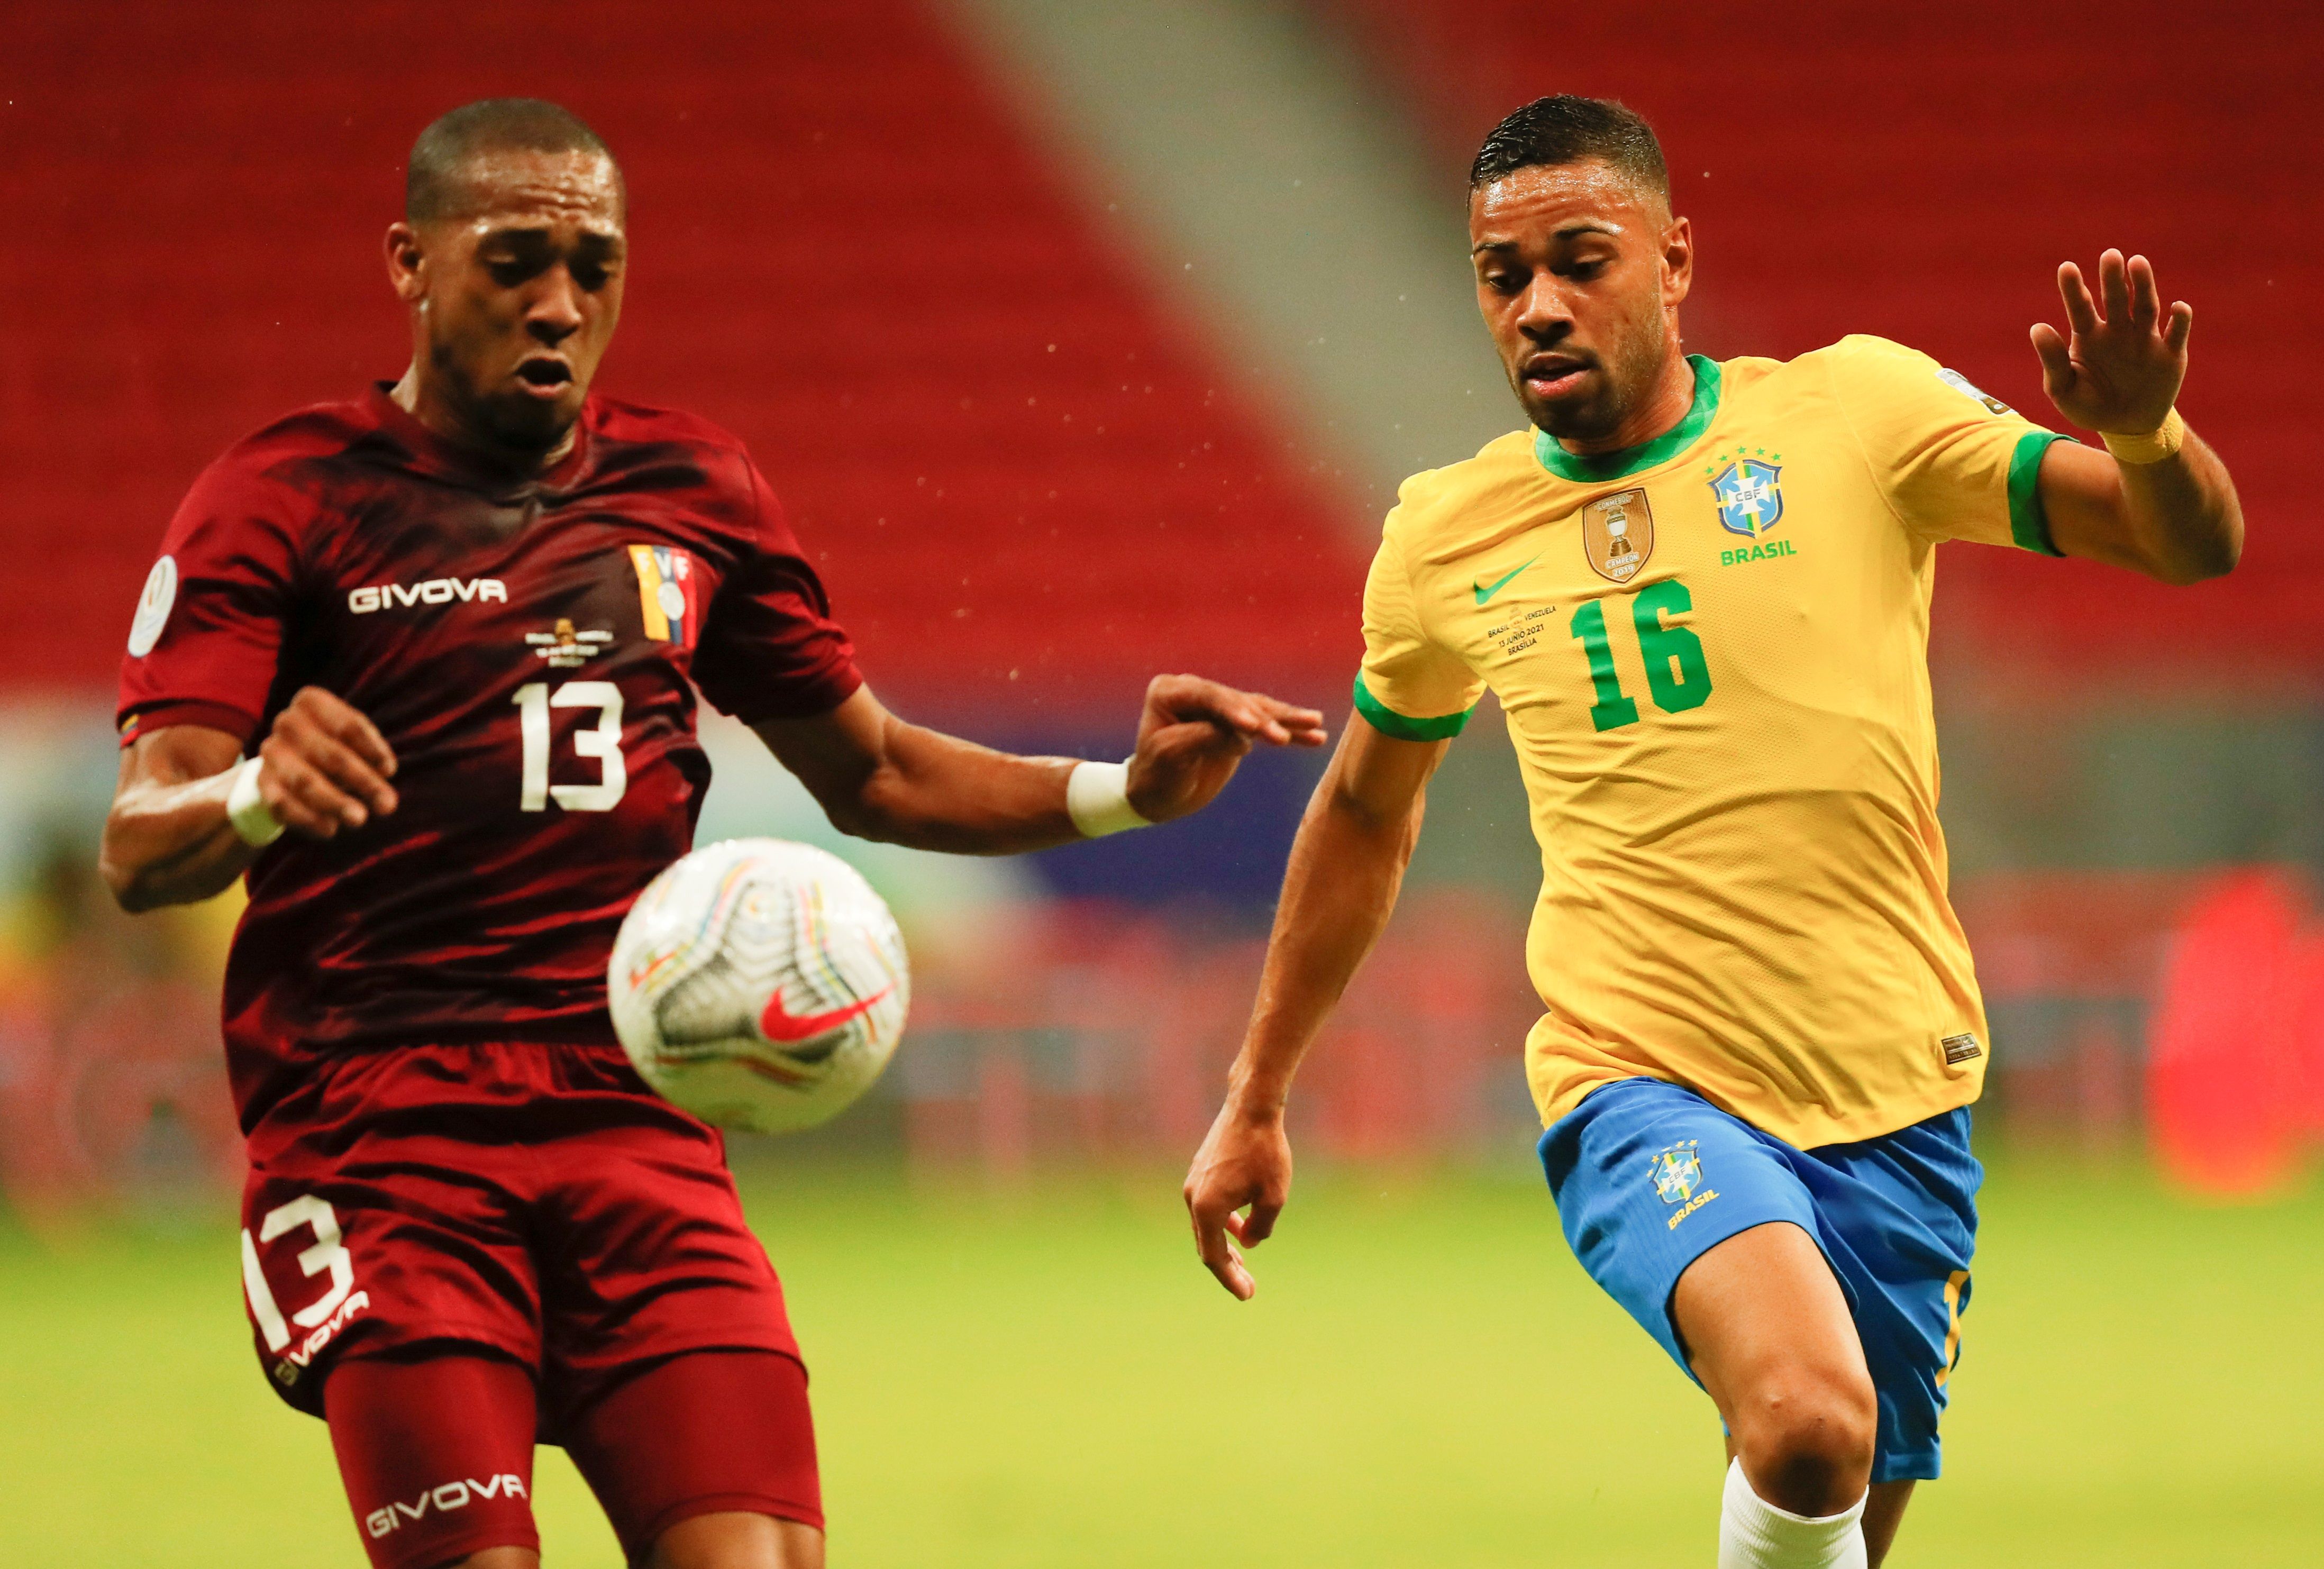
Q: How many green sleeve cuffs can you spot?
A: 2